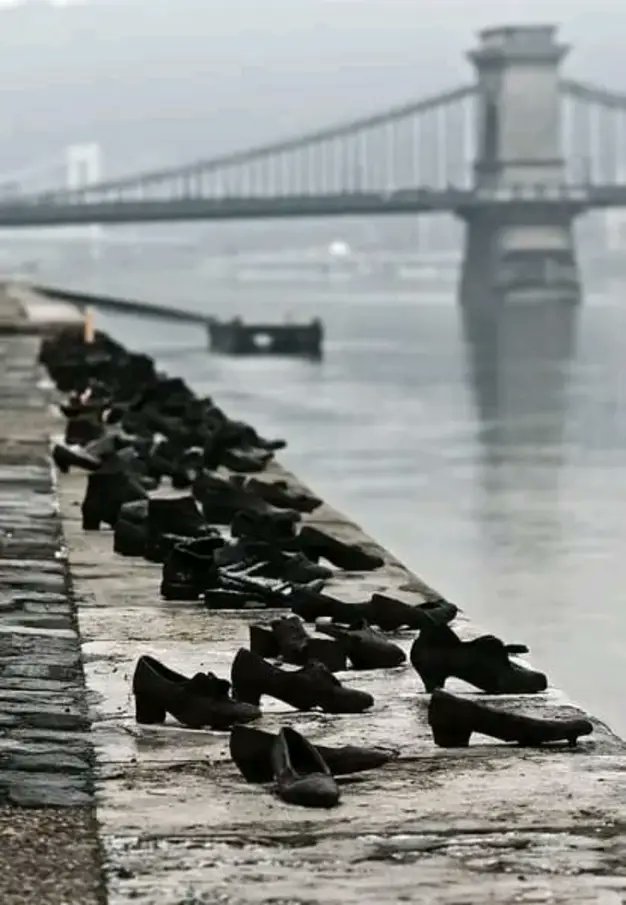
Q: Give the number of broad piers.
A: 1